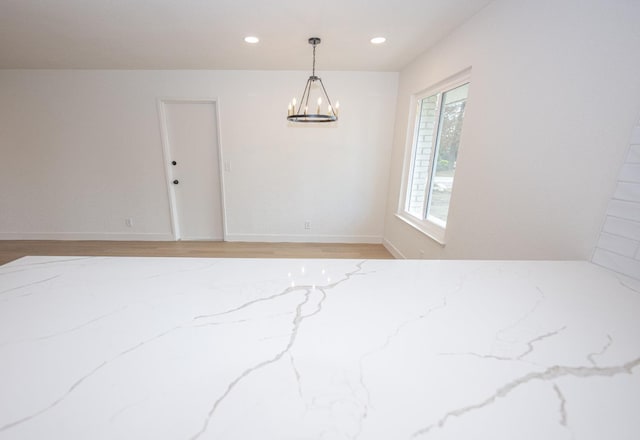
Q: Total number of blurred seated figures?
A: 0